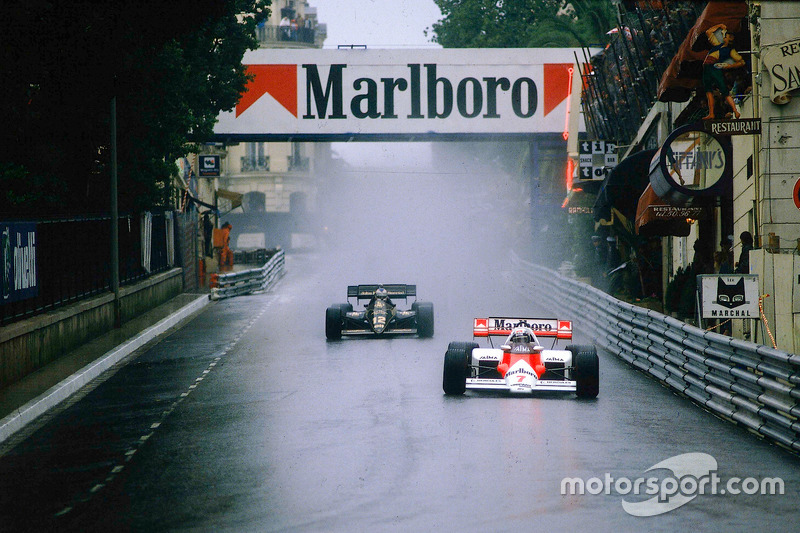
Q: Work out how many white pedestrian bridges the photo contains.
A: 1